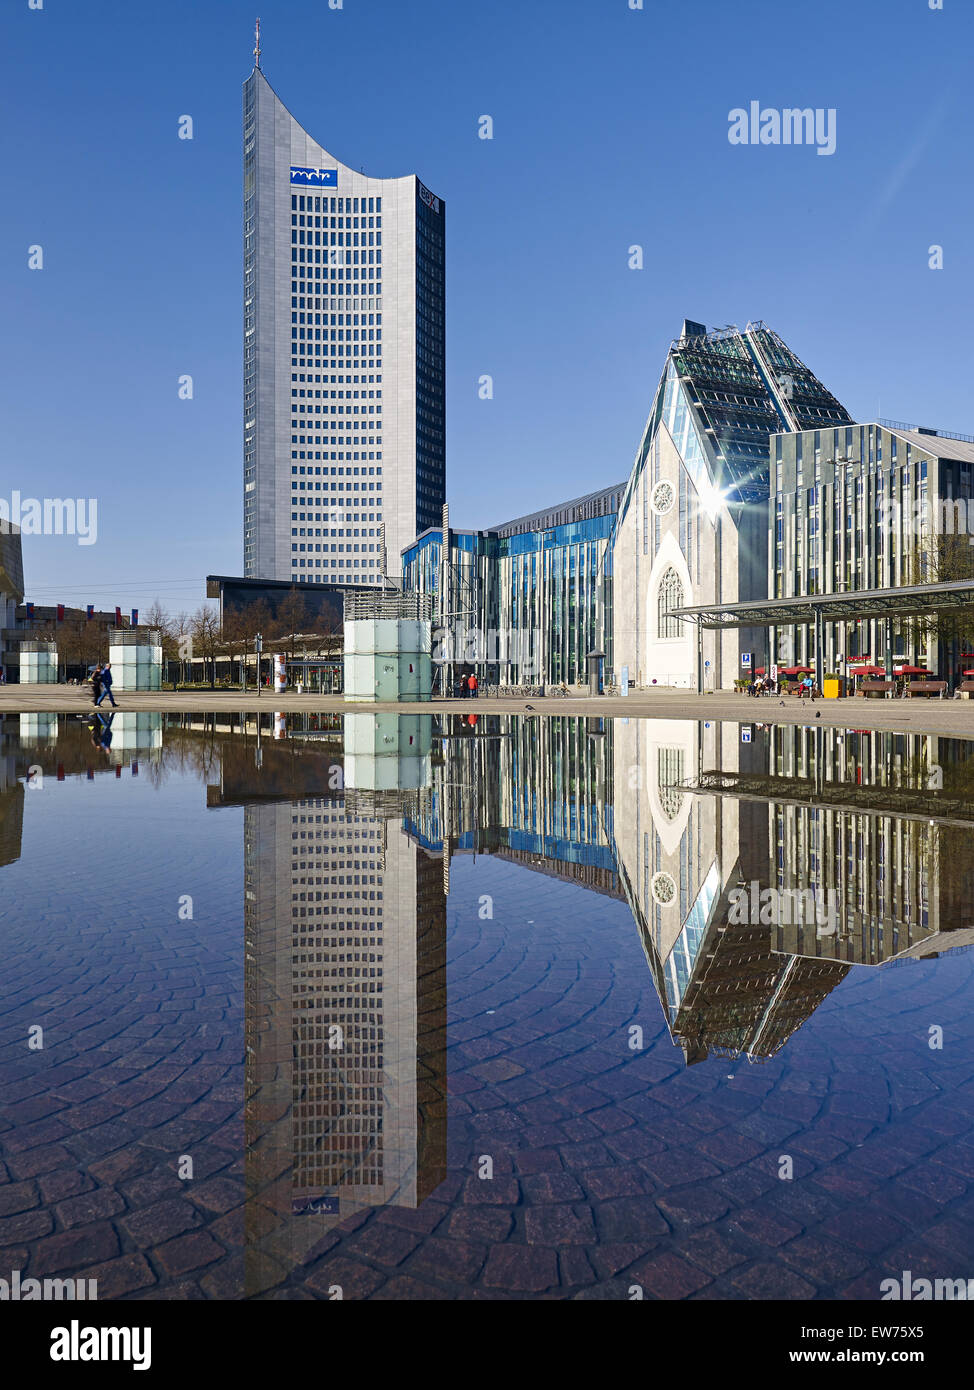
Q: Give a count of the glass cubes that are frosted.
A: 3